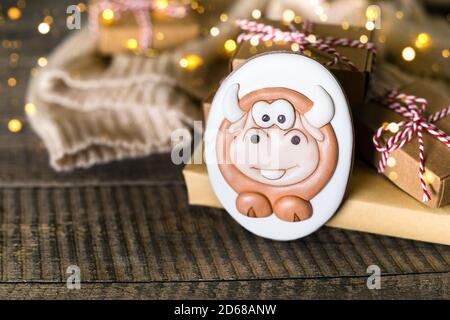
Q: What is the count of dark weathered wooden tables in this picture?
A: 1